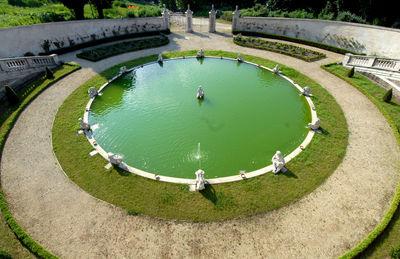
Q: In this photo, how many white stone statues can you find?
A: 13